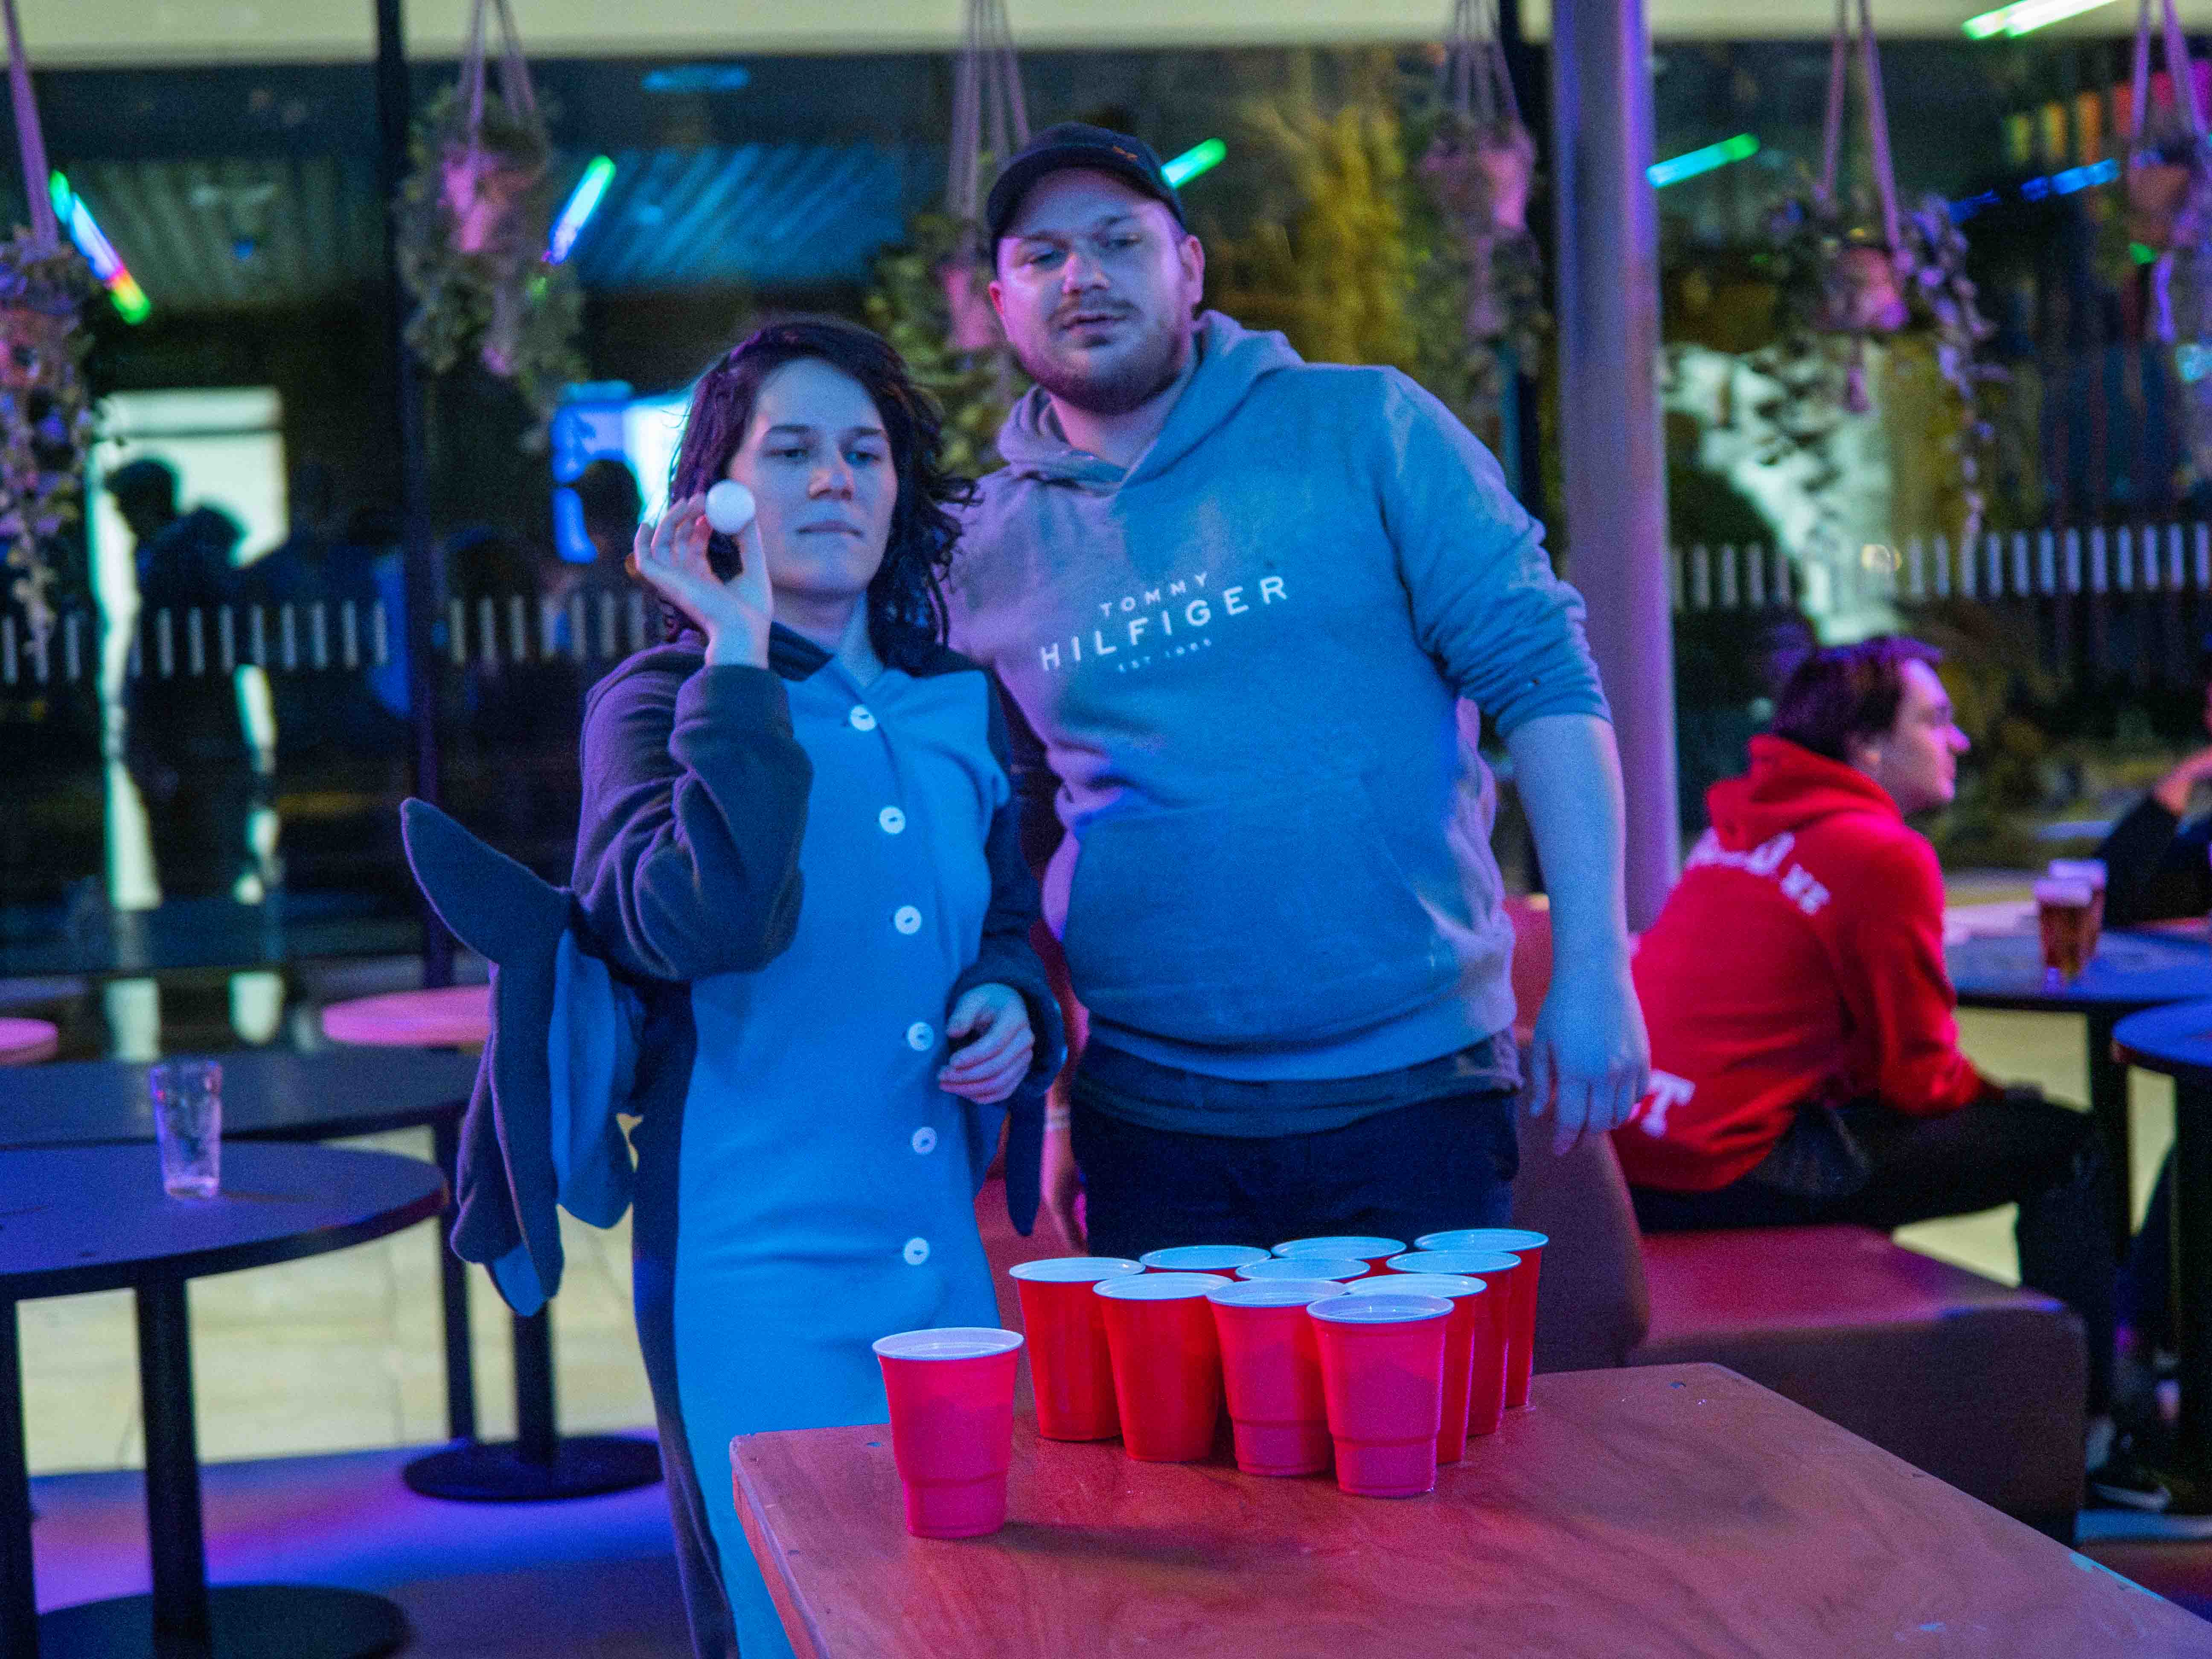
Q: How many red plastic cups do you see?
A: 11